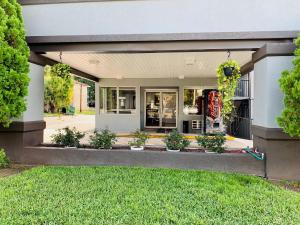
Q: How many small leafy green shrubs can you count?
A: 5